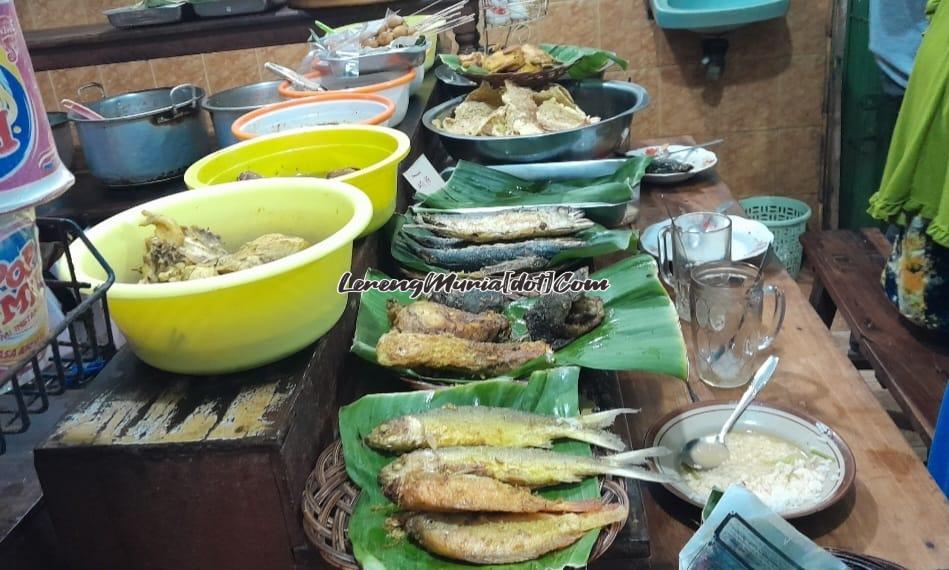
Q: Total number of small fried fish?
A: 4